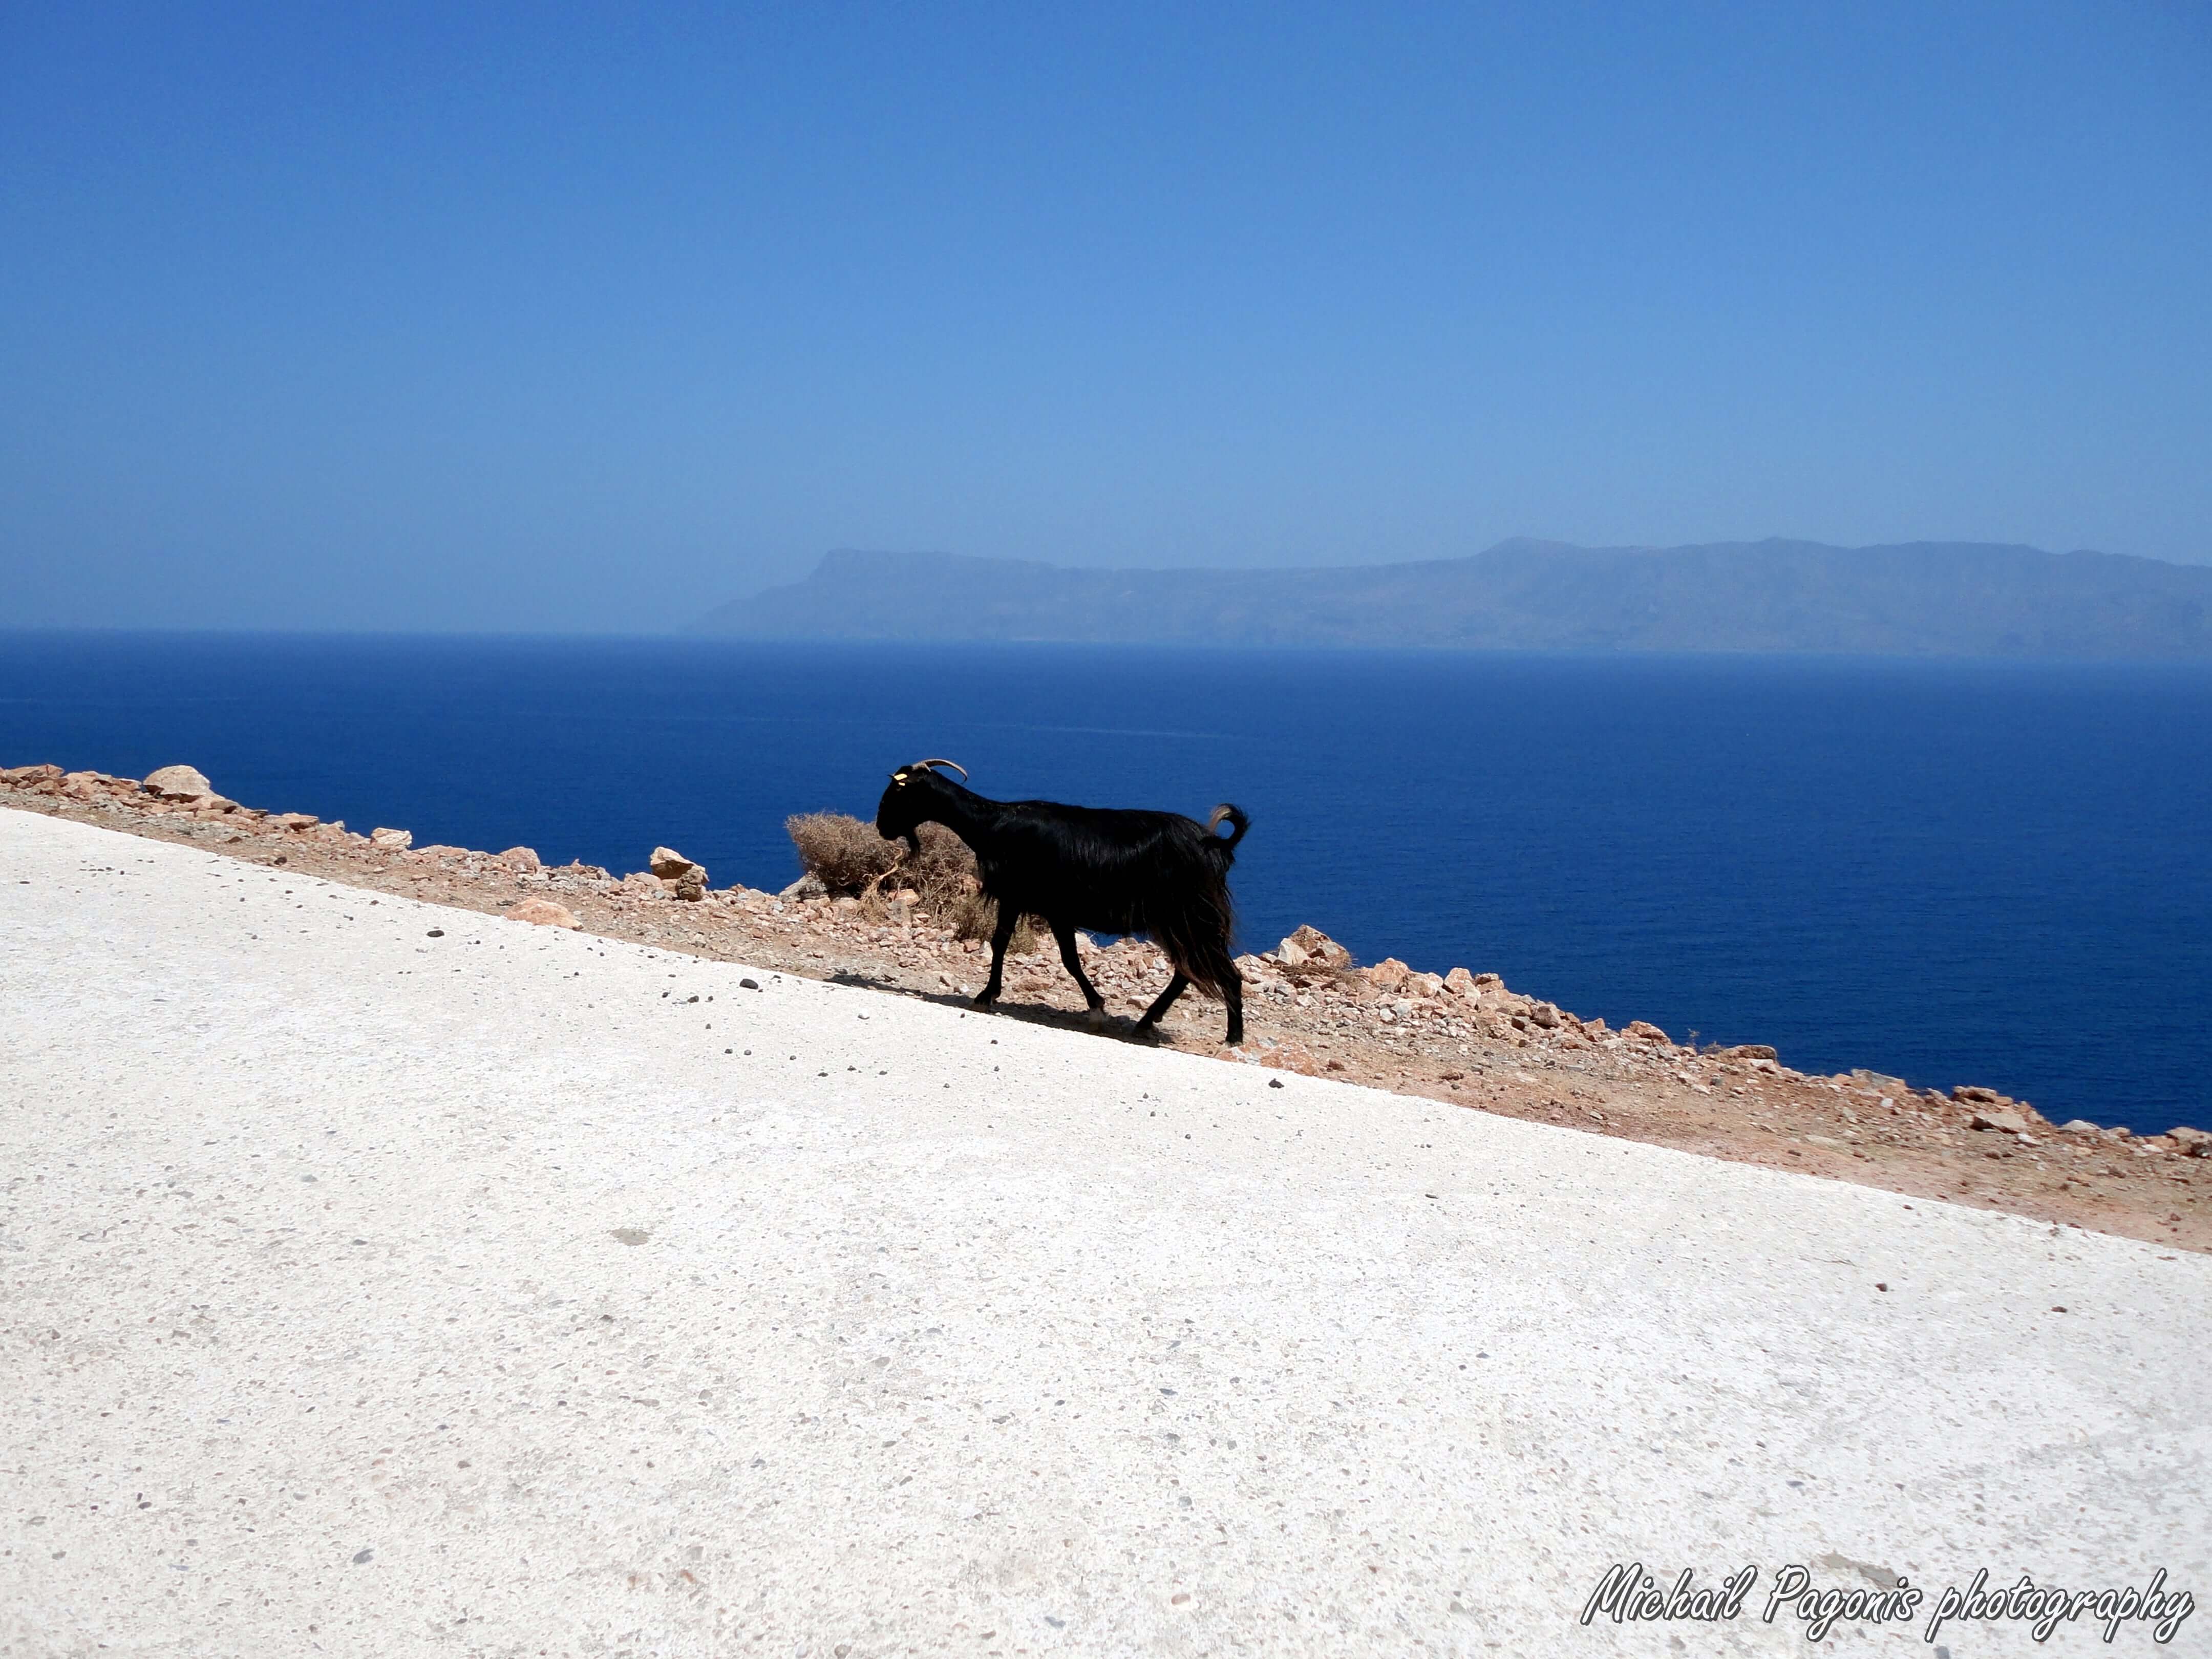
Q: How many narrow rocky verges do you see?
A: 1